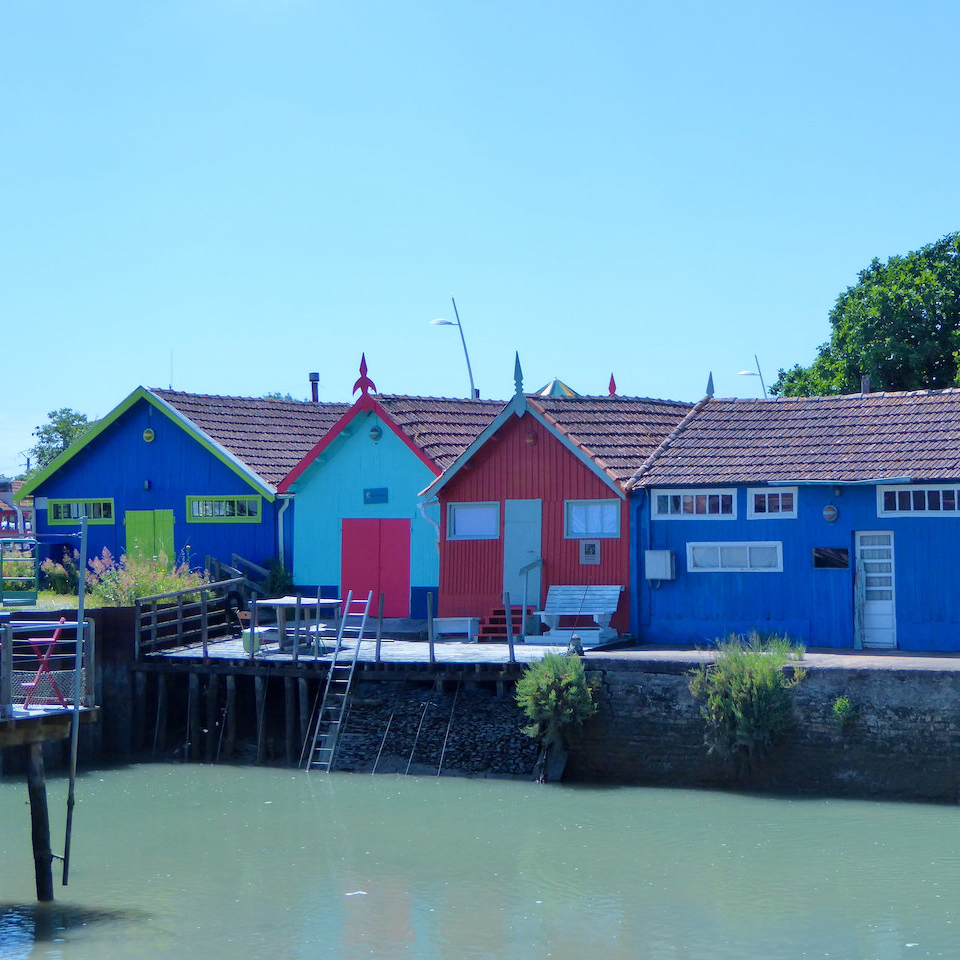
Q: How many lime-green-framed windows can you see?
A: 2